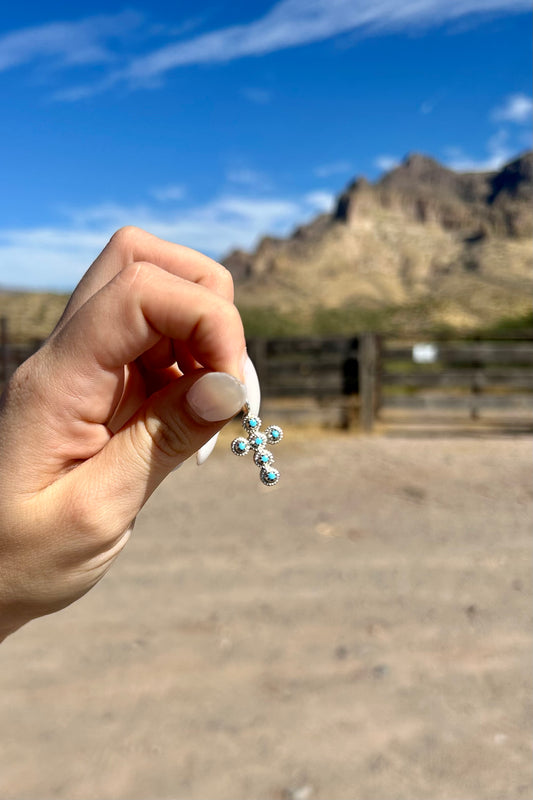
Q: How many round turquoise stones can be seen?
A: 6